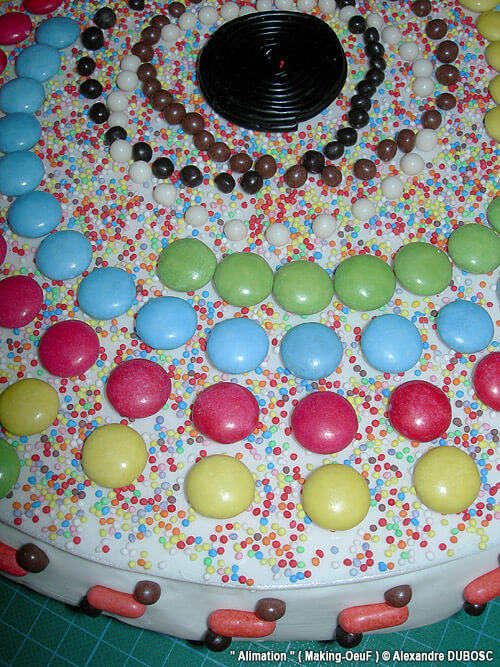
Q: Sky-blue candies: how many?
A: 13